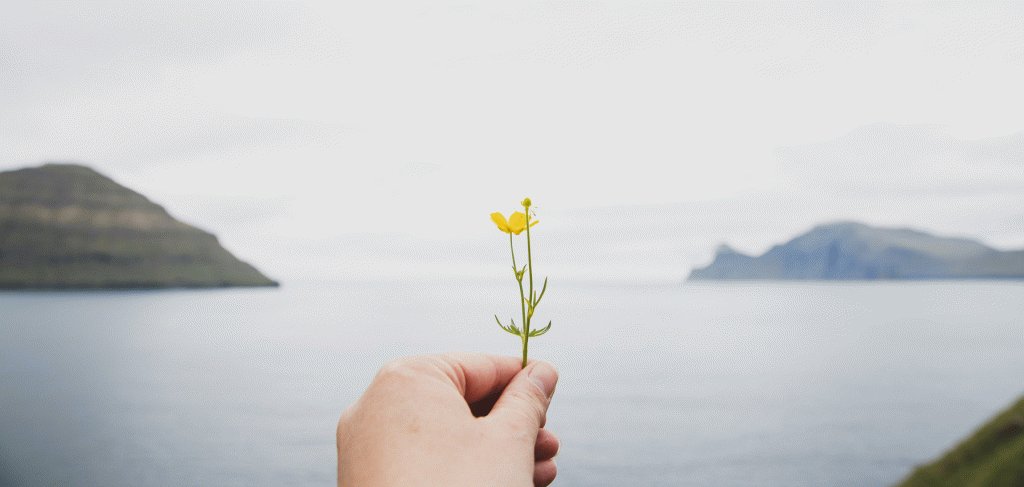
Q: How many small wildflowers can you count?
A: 1